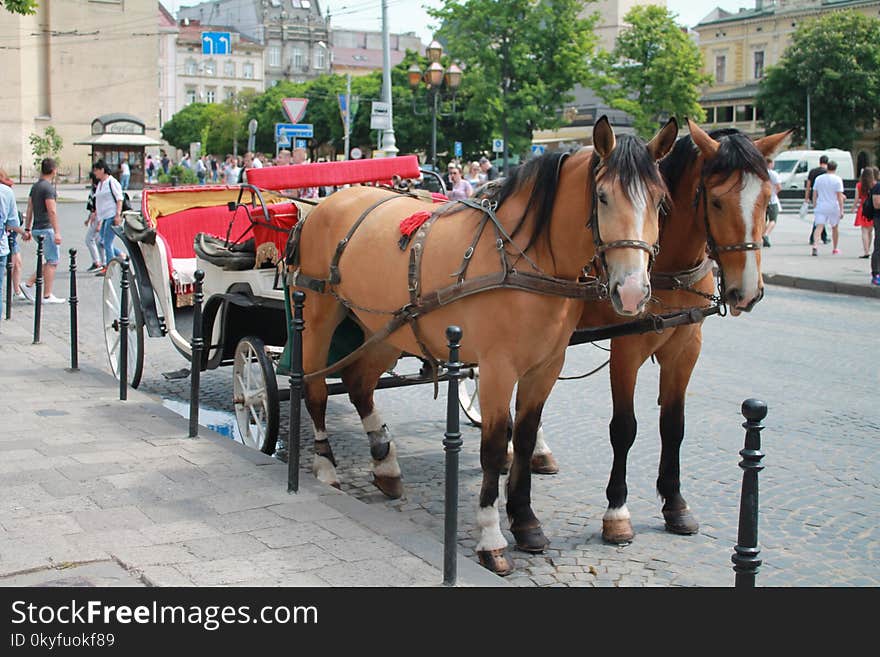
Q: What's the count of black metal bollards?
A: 8